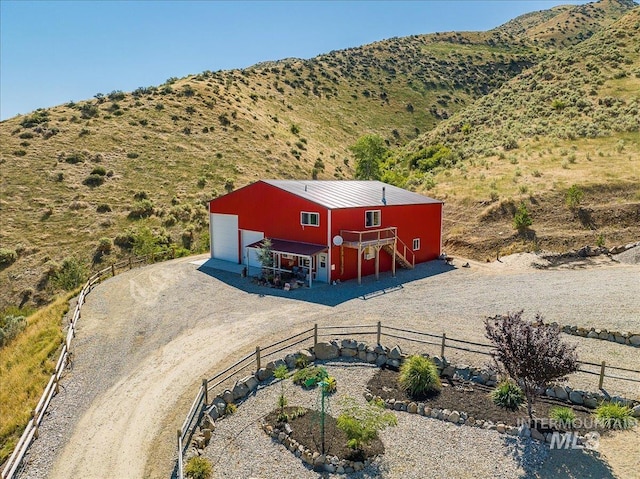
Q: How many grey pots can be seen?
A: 0